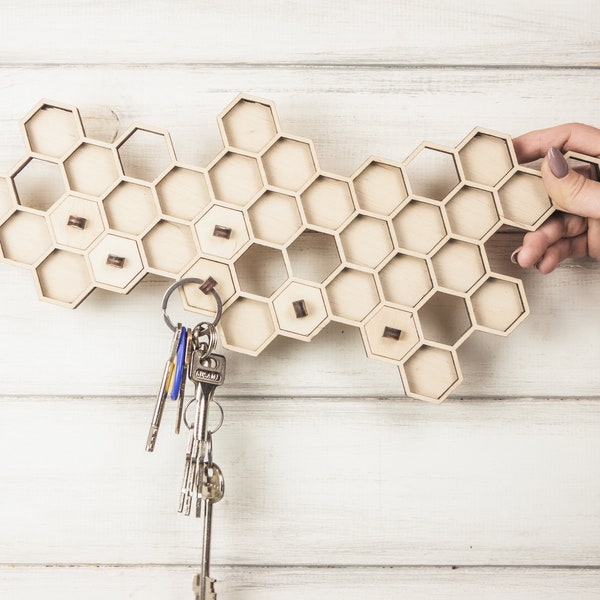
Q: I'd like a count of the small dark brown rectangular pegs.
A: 6